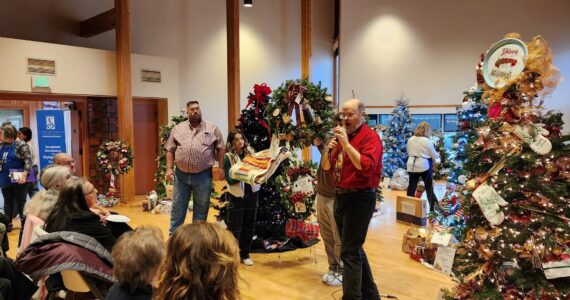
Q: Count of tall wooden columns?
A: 3